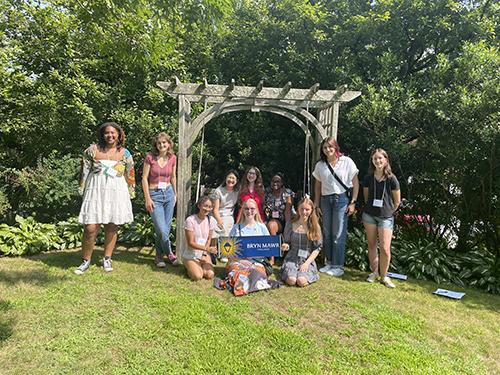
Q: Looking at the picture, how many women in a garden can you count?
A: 10